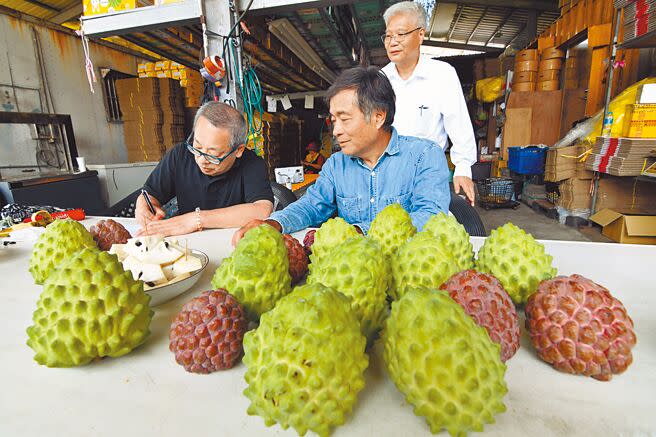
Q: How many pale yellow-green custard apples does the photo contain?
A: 11